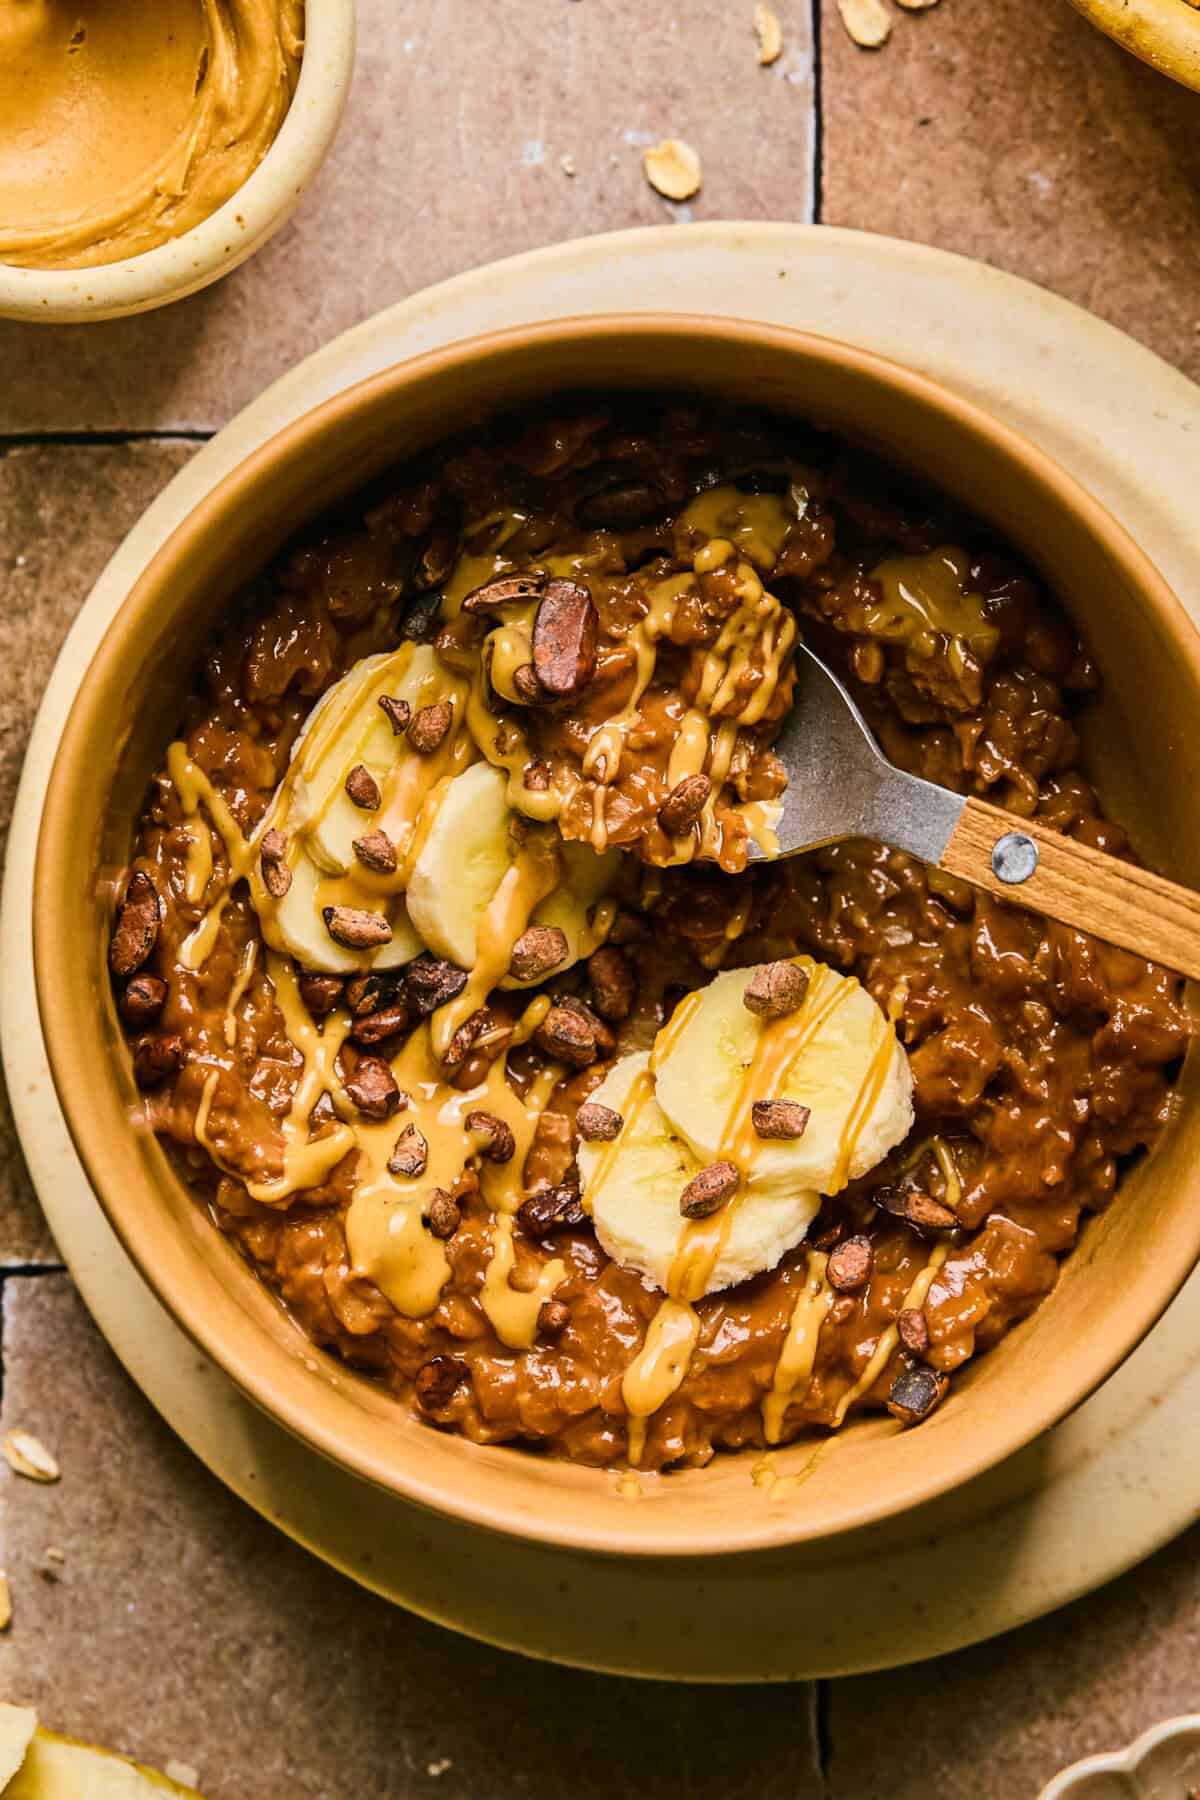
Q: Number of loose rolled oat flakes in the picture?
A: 6